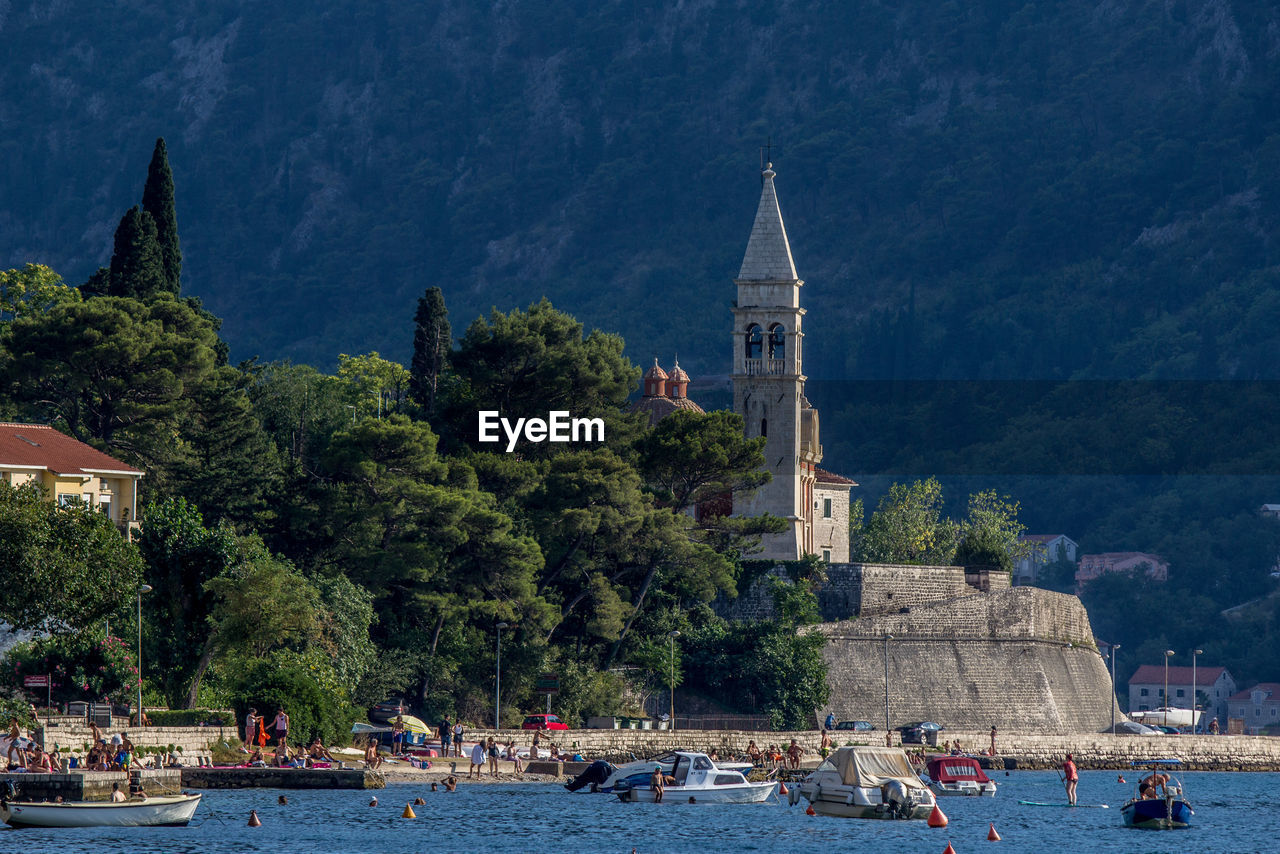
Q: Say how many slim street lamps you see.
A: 7